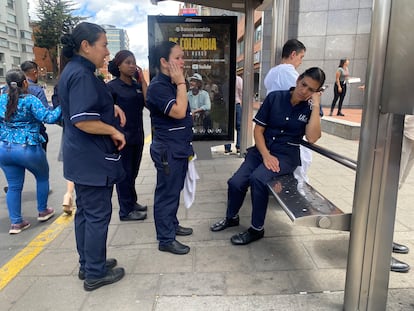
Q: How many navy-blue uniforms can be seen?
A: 4